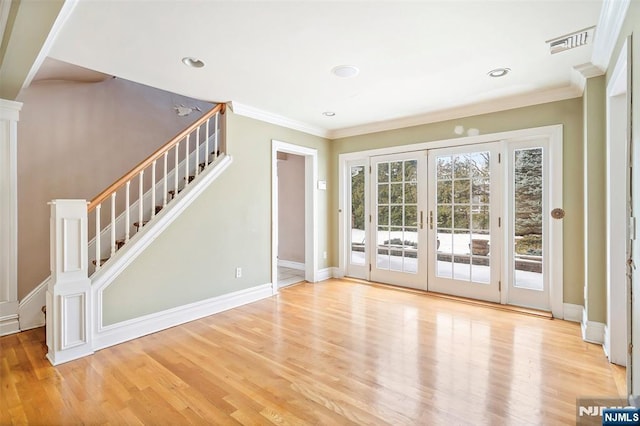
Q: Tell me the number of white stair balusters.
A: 11